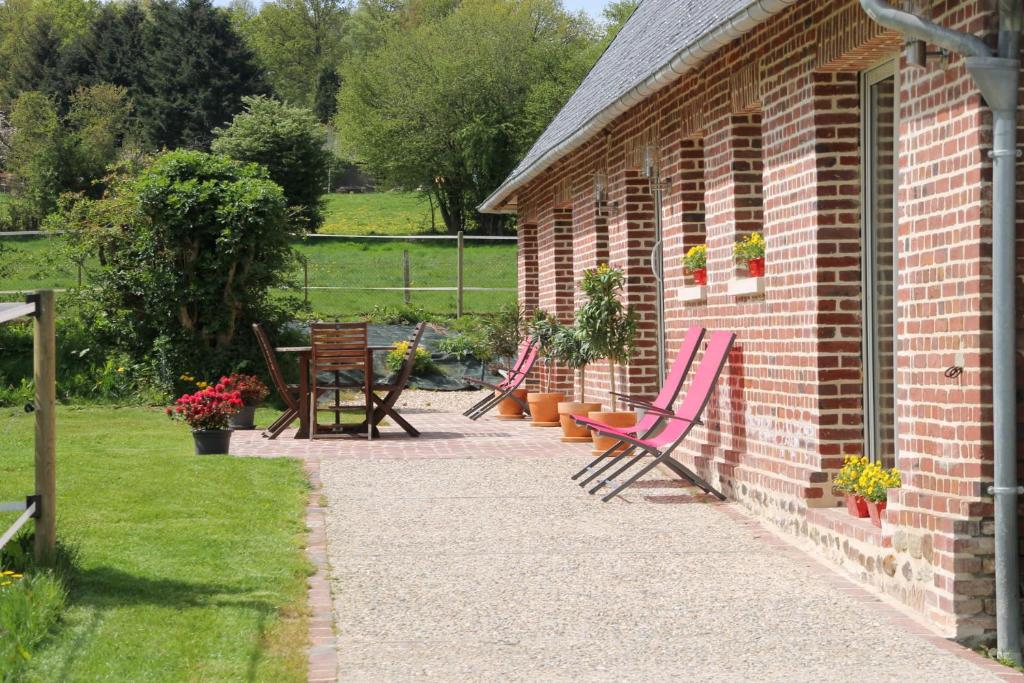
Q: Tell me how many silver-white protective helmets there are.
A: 0